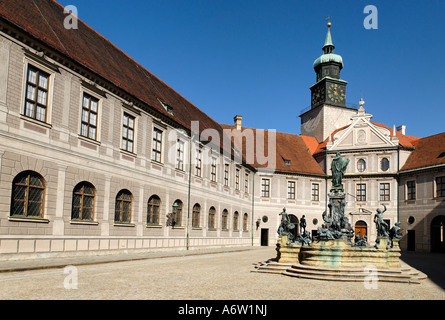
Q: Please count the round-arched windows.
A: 10